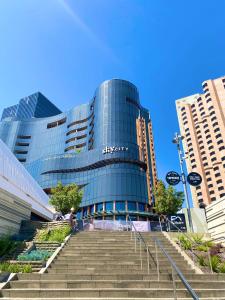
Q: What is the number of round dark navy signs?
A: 2